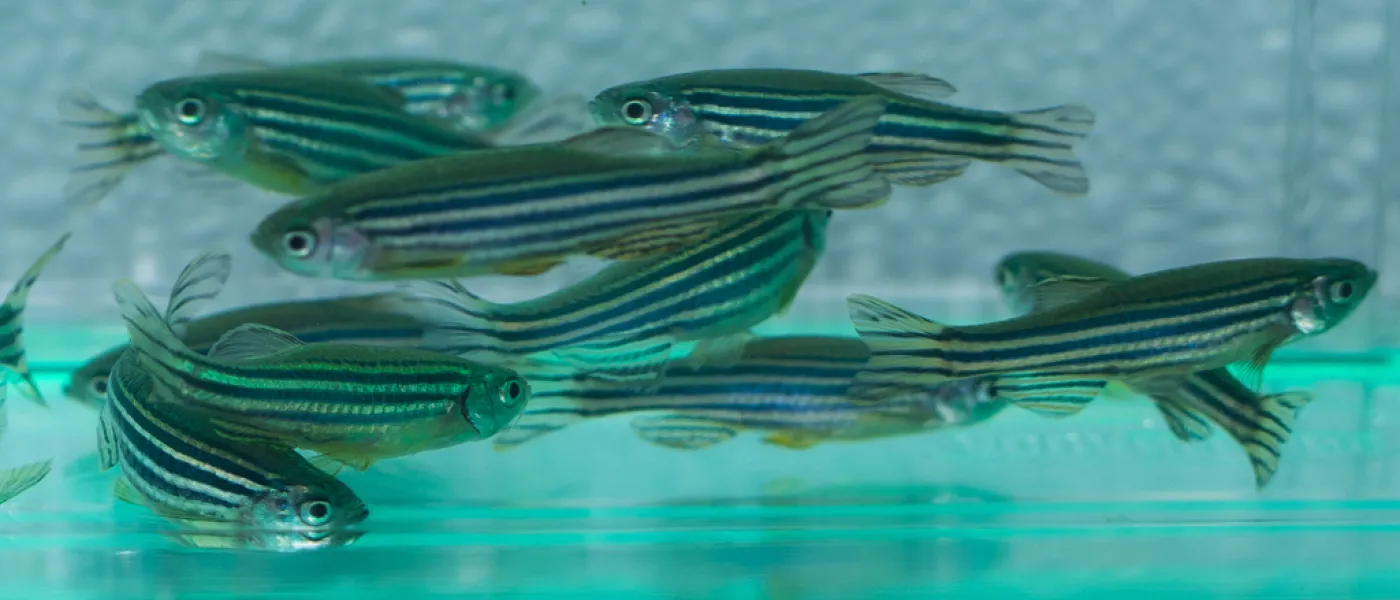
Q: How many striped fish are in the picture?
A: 12